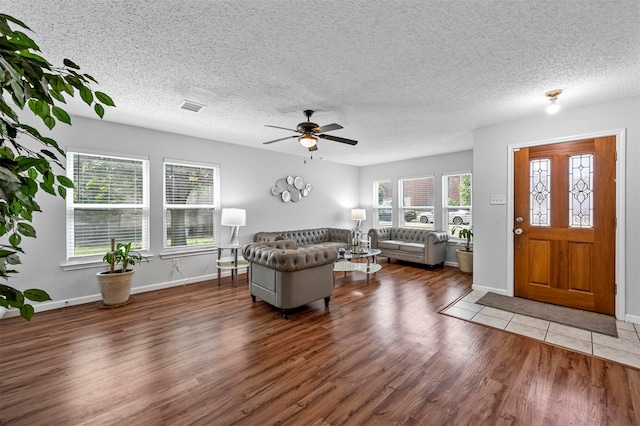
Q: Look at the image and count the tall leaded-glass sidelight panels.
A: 2